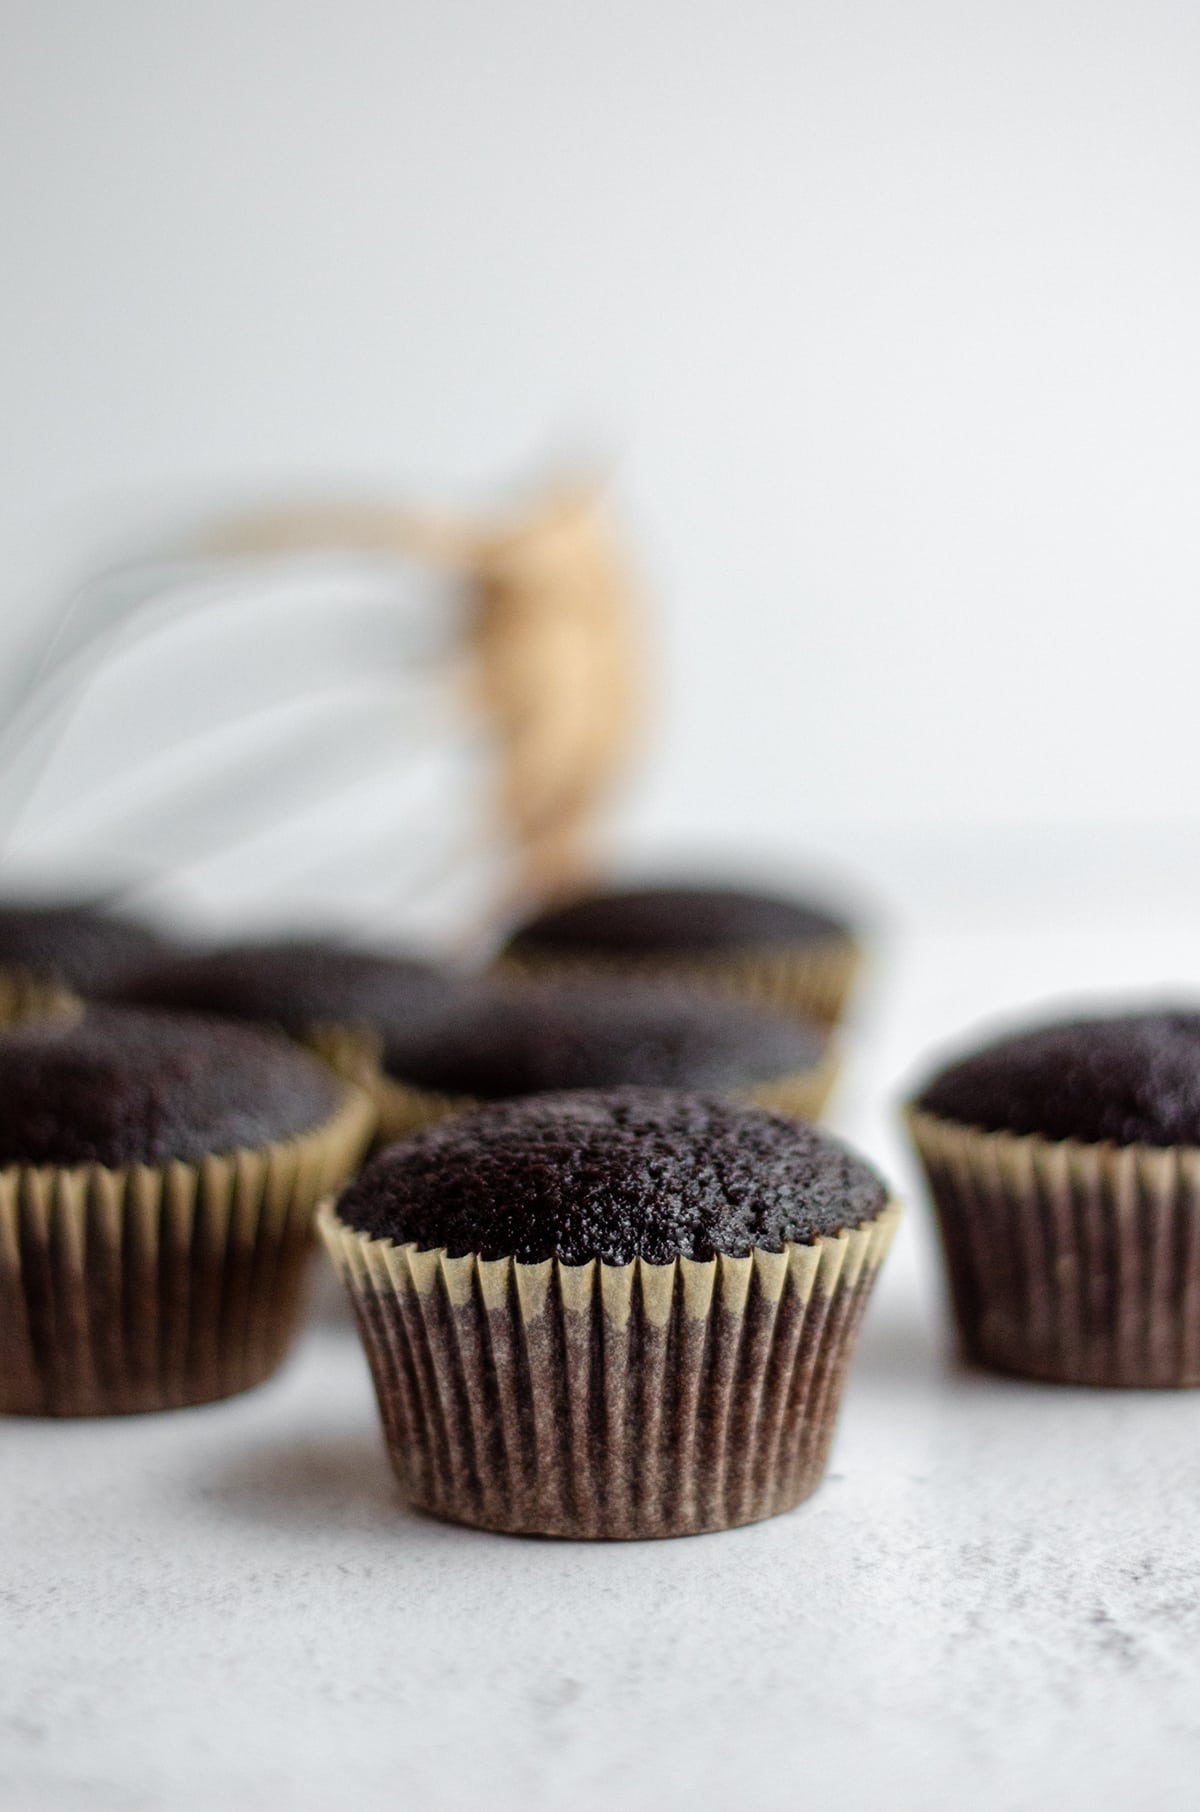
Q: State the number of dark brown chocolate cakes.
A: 7